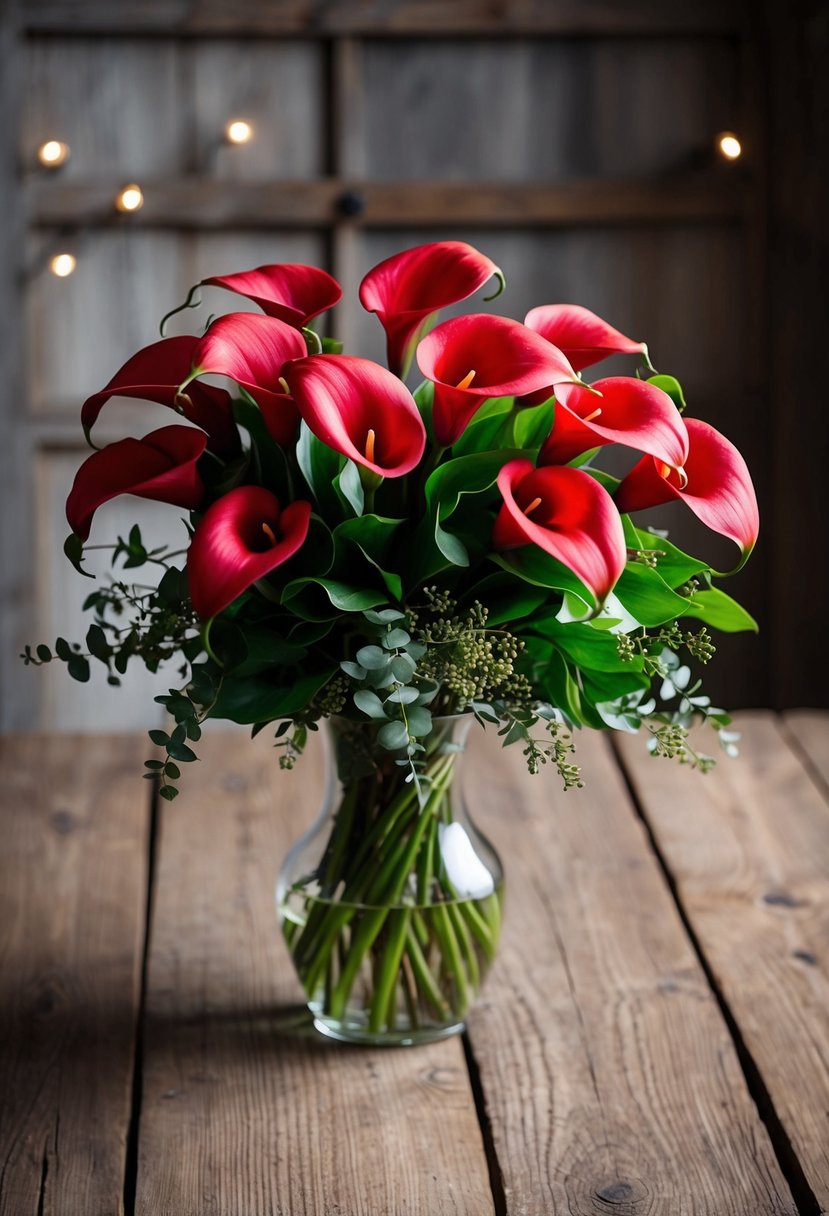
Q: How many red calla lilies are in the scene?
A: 12